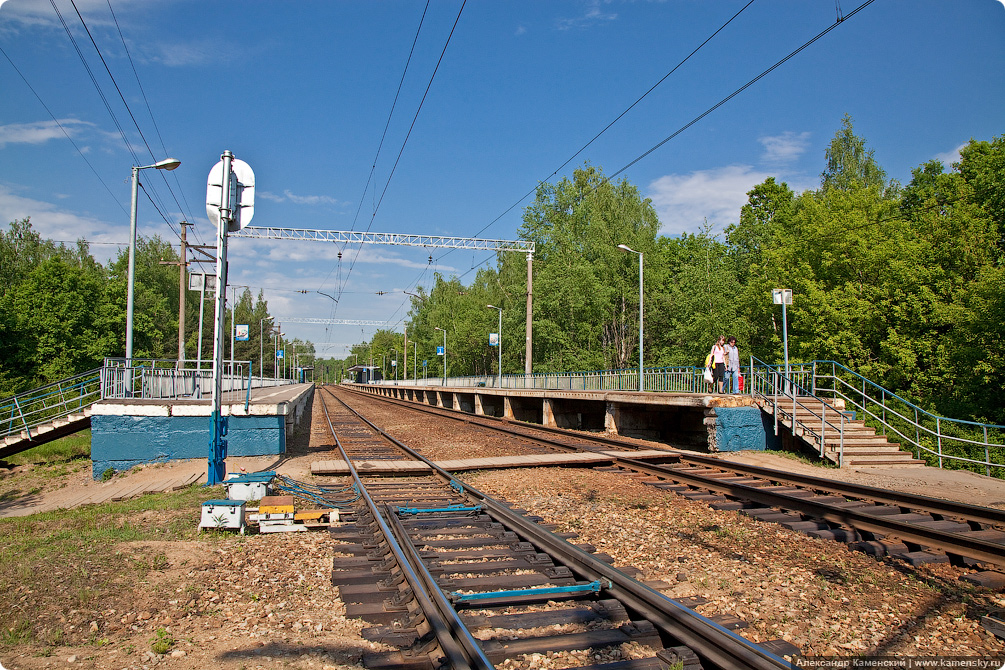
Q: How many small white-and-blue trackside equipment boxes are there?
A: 2